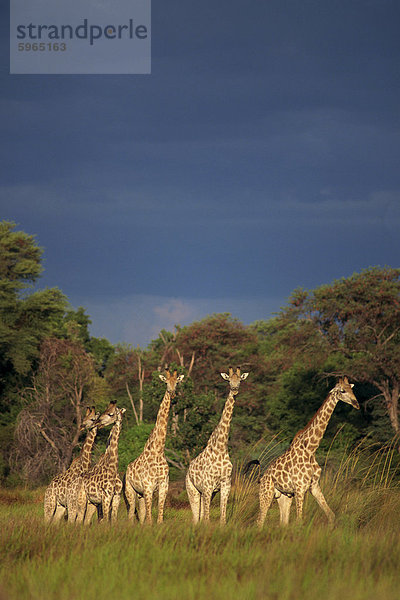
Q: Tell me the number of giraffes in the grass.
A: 5